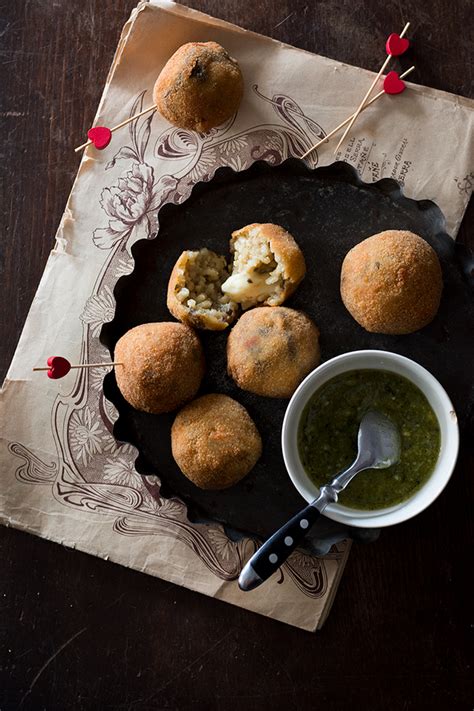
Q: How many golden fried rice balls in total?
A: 6